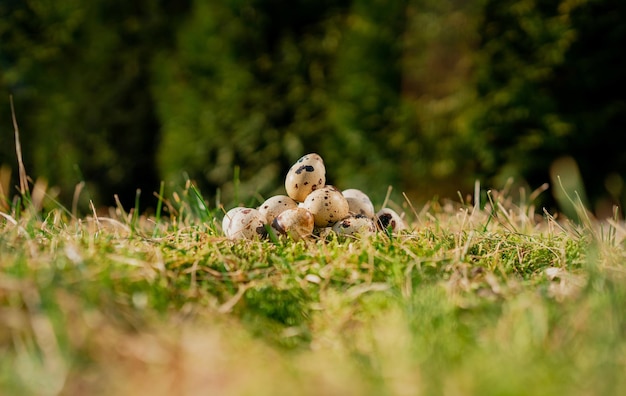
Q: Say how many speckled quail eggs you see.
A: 9